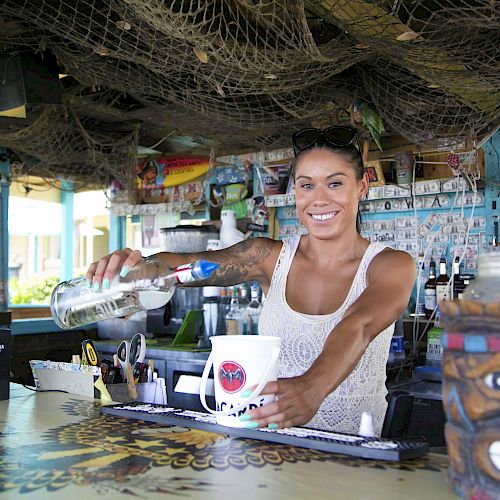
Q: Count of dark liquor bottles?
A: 3